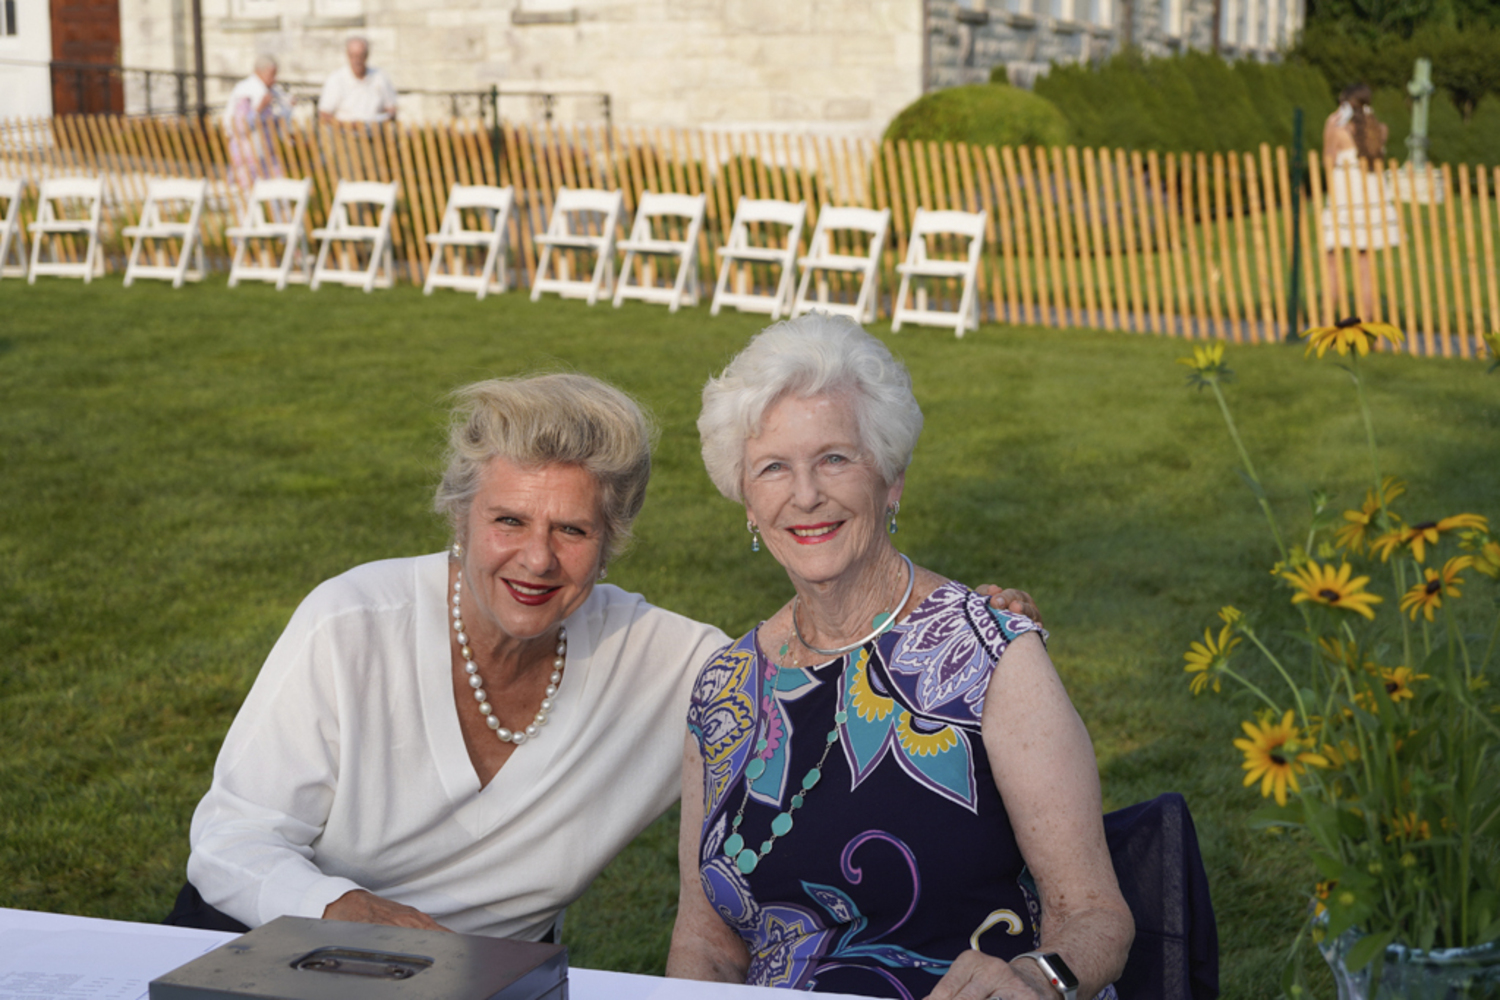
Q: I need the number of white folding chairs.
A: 11